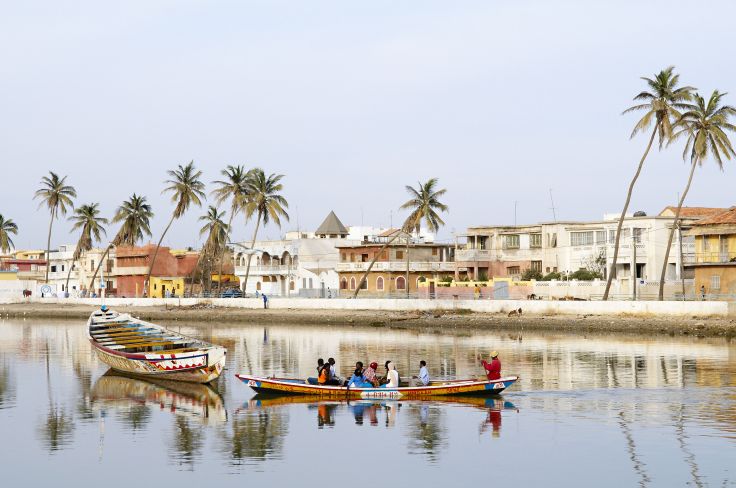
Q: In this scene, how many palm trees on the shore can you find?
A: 11